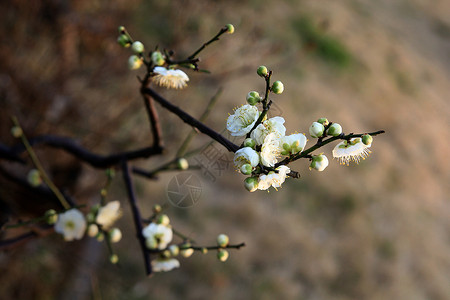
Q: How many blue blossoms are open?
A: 0